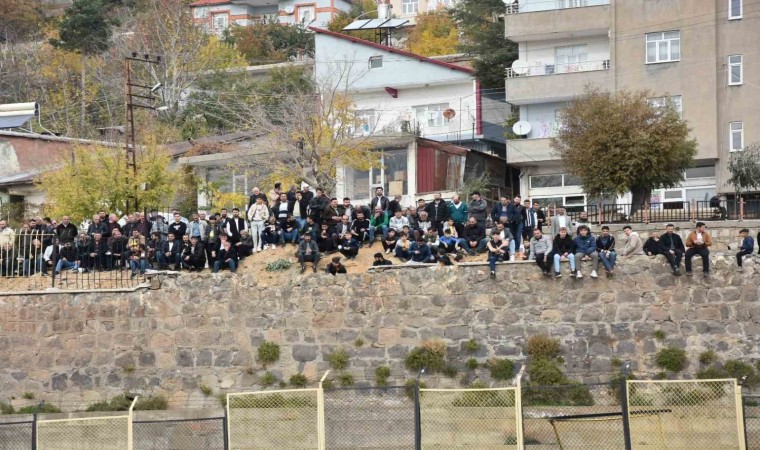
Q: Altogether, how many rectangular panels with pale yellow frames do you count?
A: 4